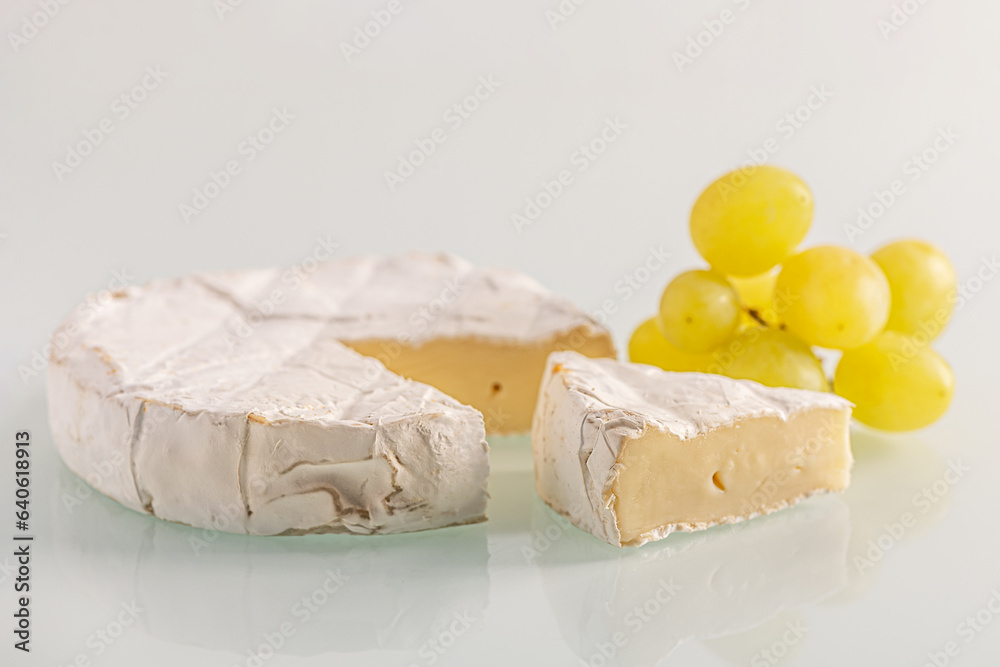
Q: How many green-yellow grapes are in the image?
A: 8